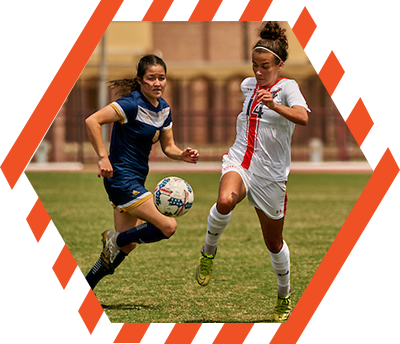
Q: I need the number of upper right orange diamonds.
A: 3